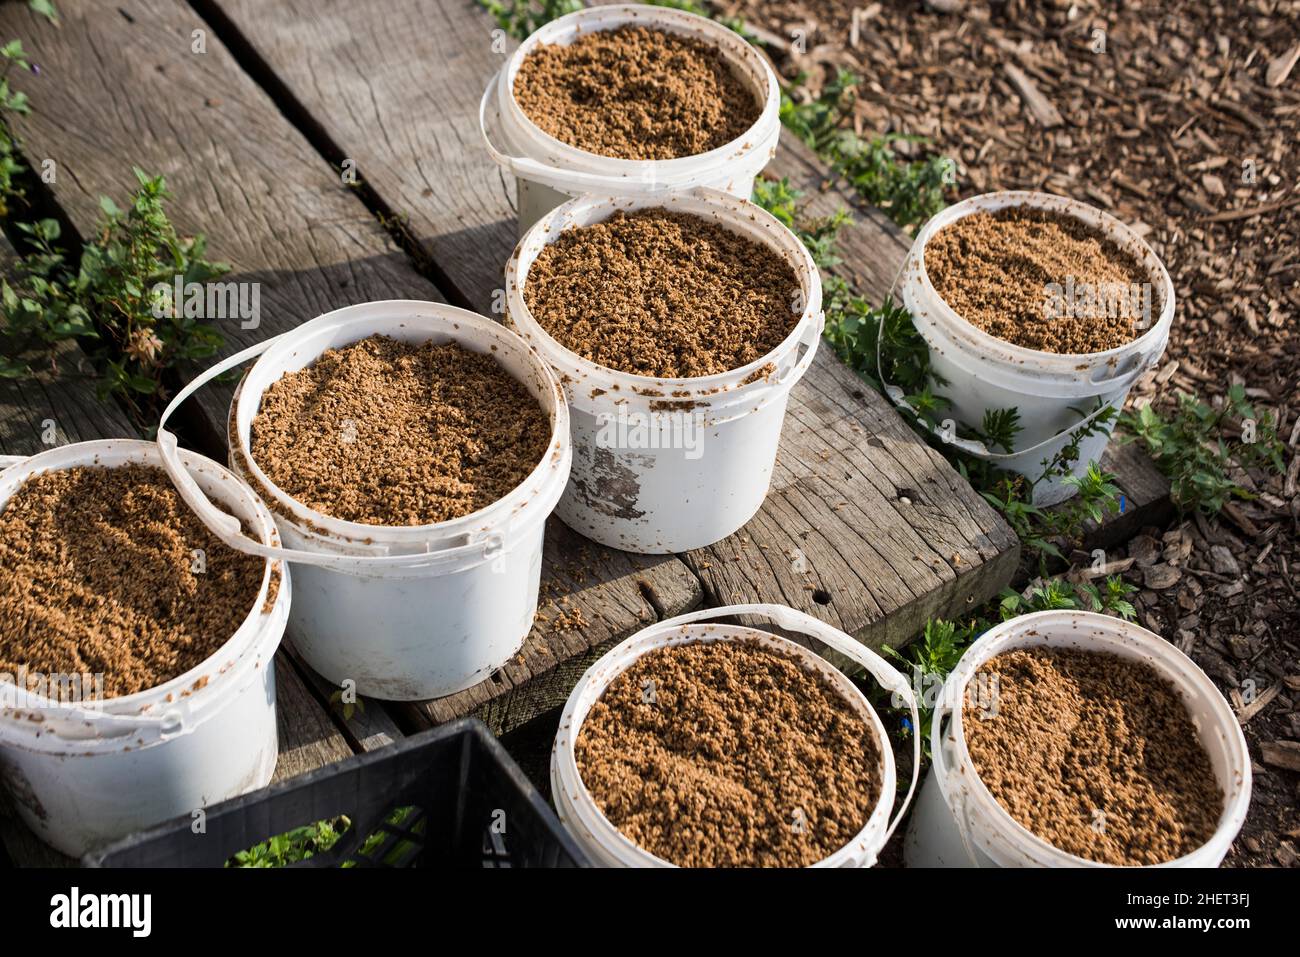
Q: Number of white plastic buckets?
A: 7